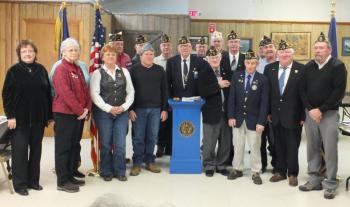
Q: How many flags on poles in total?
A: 3